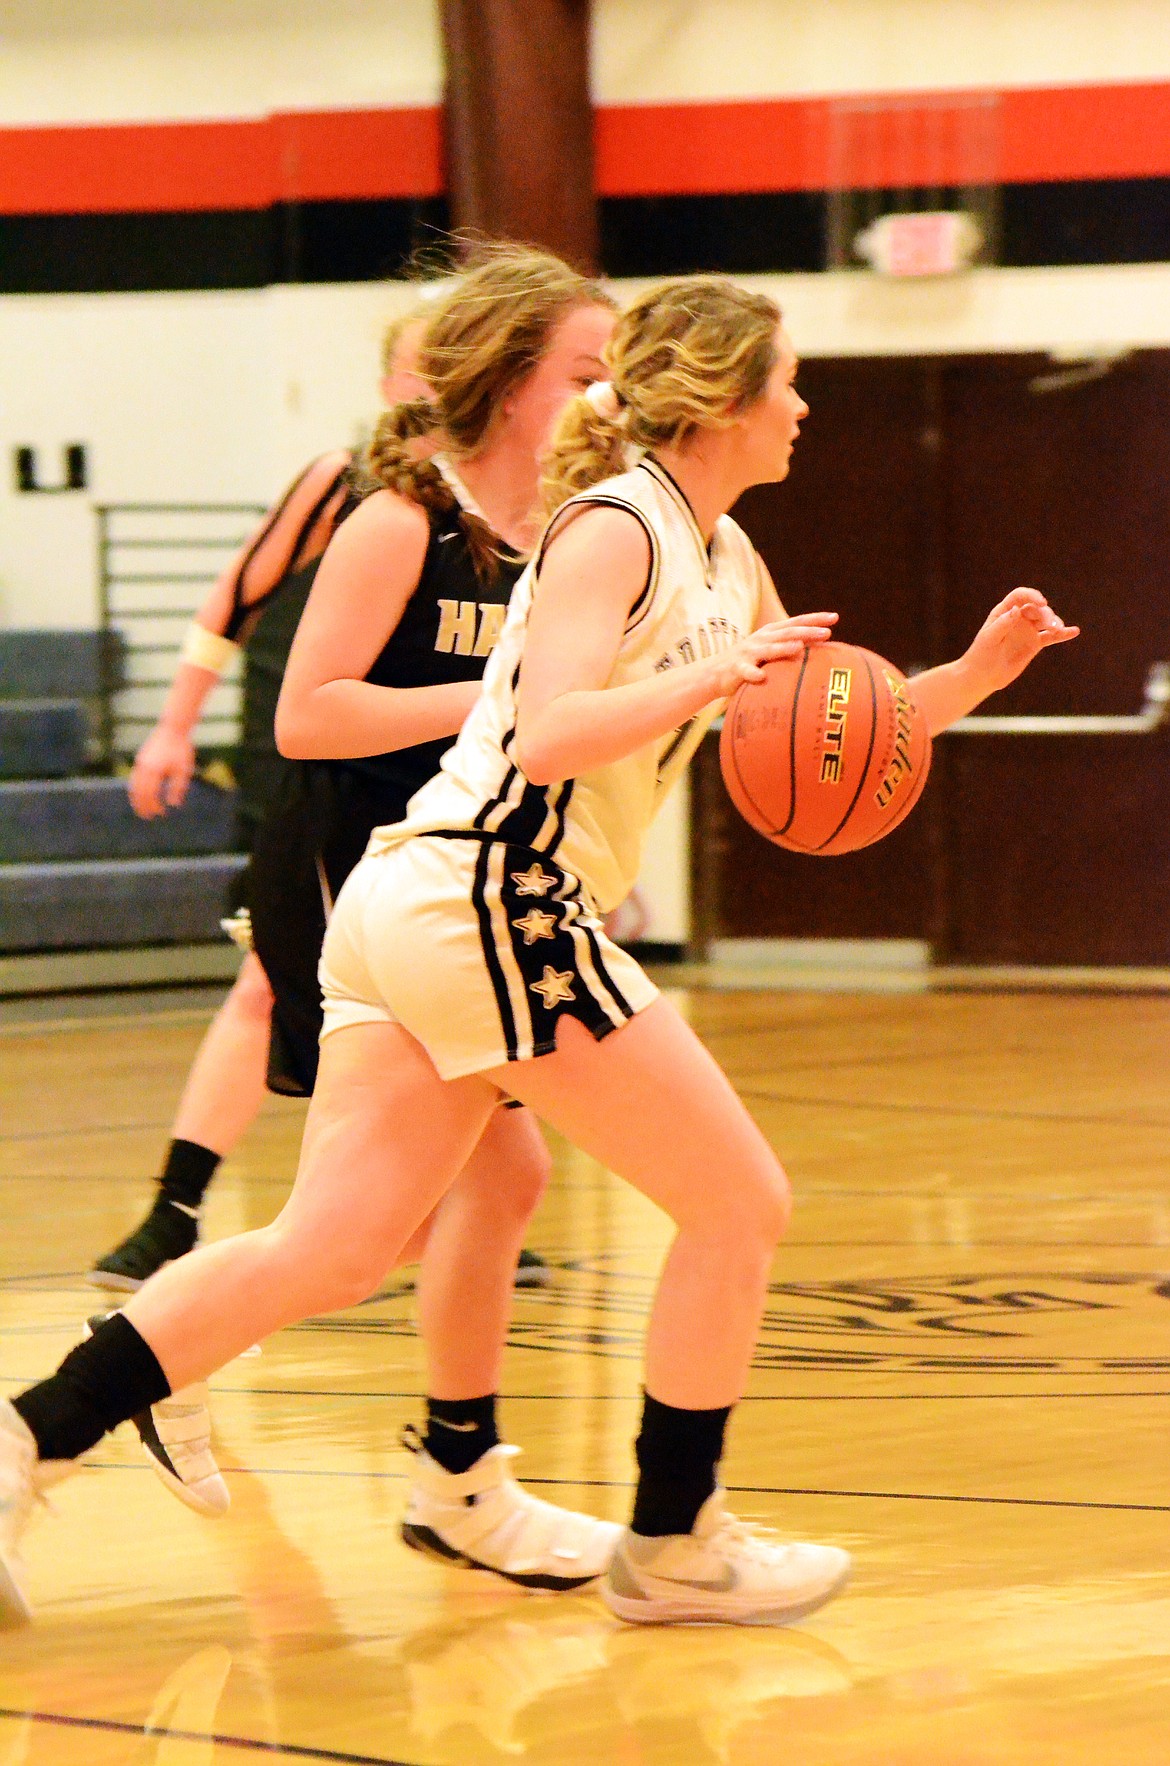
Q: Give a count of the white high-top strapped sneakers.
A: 2